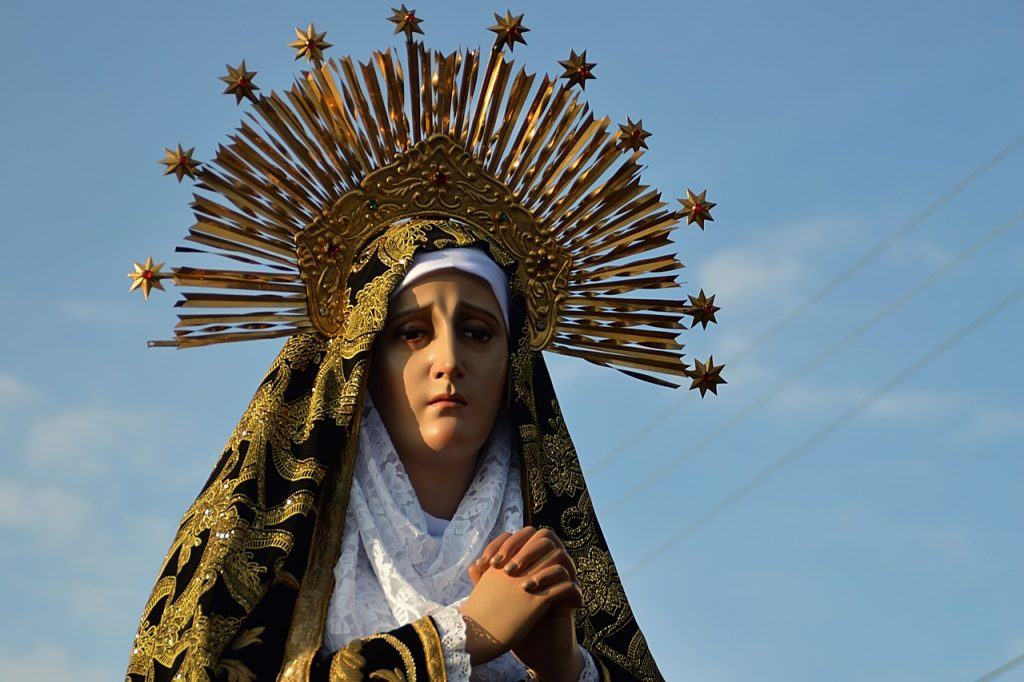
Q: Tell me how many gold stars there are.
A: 11